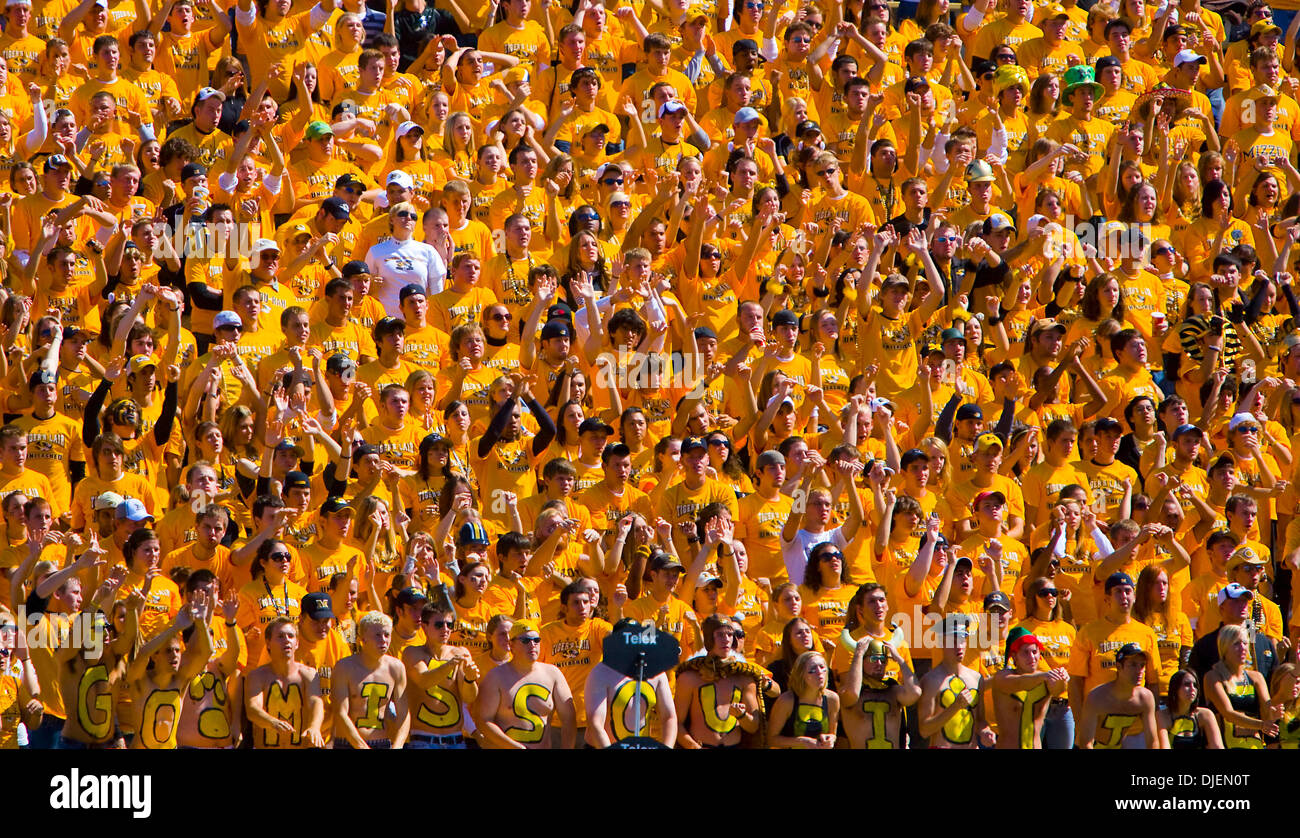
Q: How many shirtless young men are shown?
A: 13